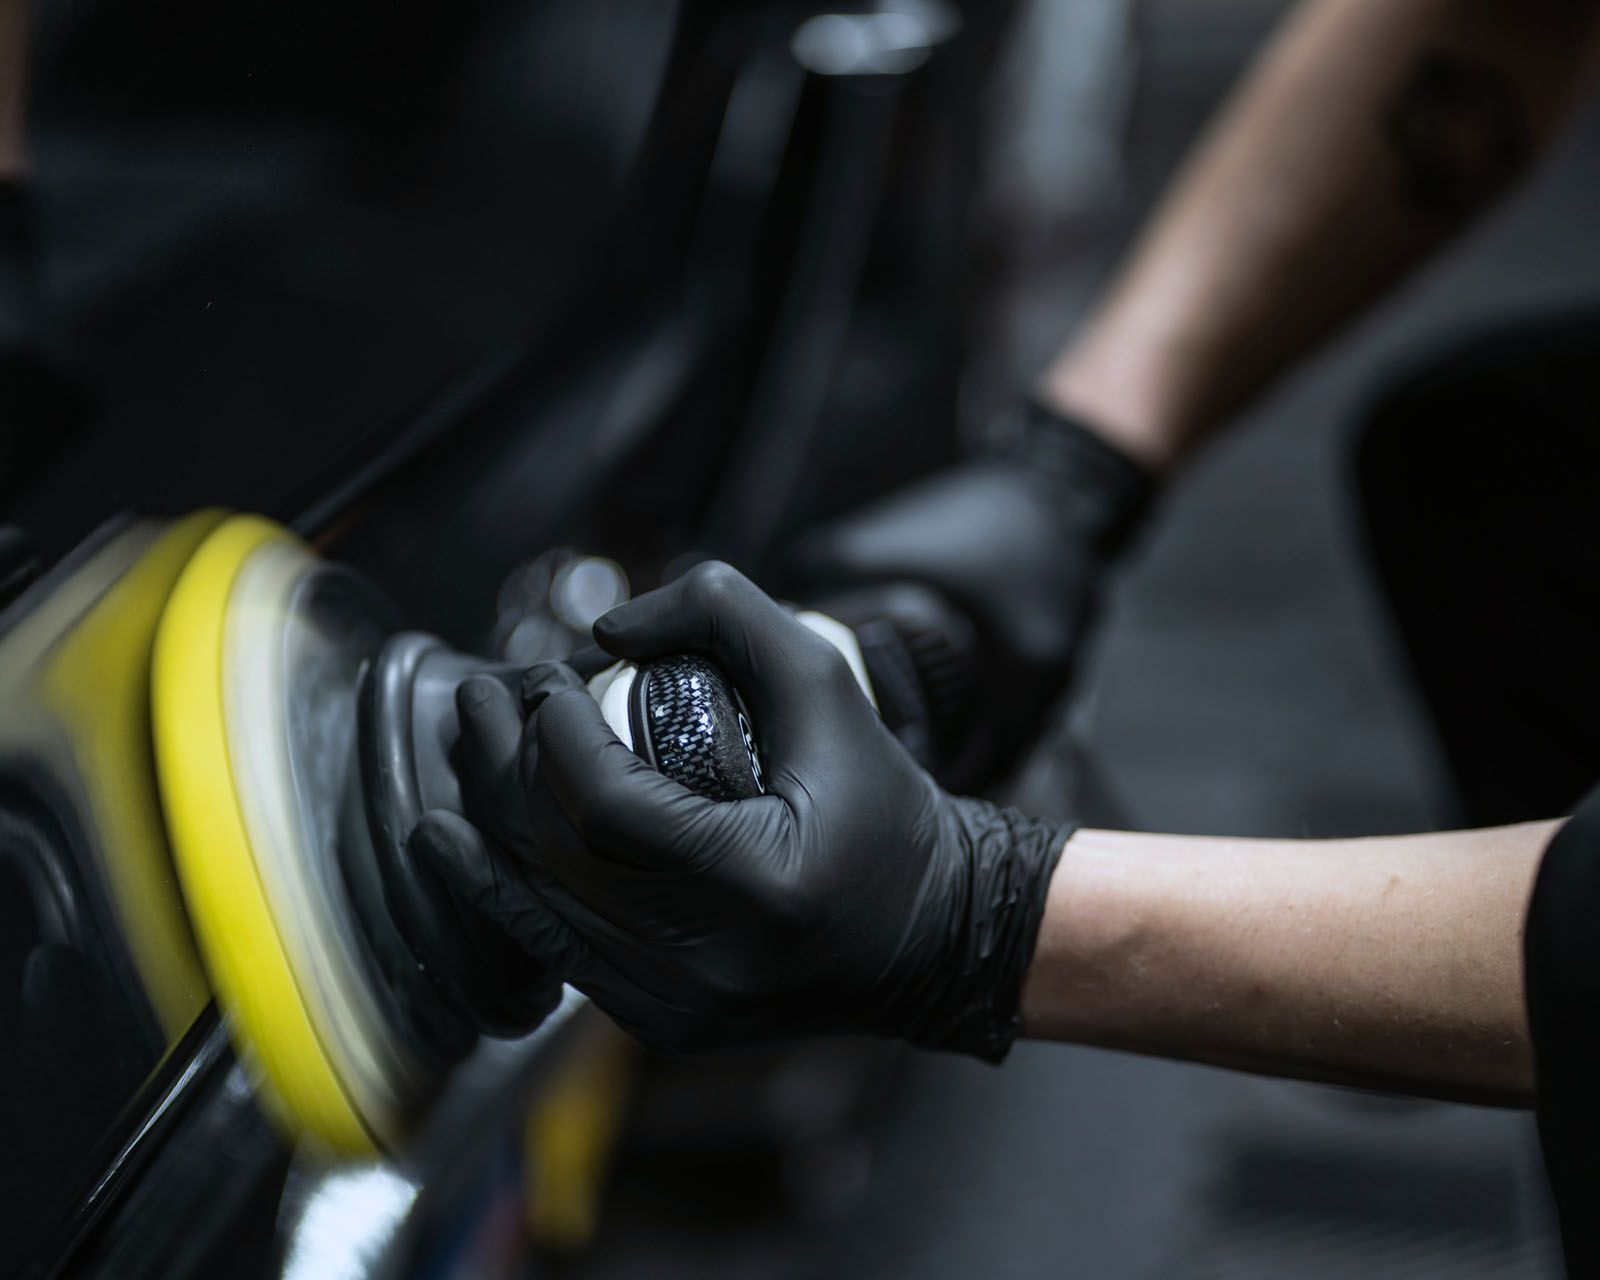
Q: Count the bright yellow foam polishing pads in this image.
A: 1